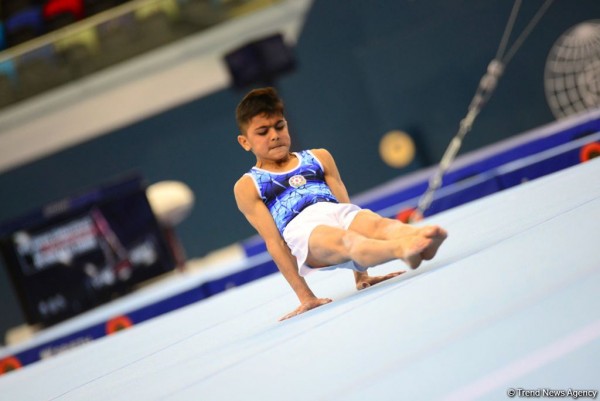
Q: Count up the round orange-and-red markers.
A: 4